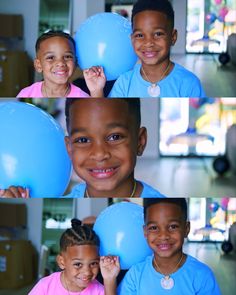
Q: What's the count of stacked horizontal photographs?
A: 3